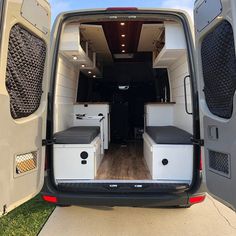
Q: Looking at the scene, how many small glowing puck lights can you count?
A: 8